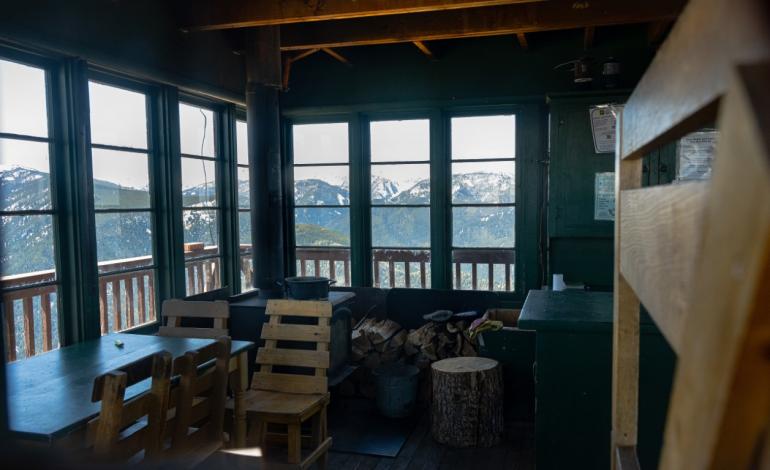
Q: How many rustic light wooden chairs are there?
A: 4